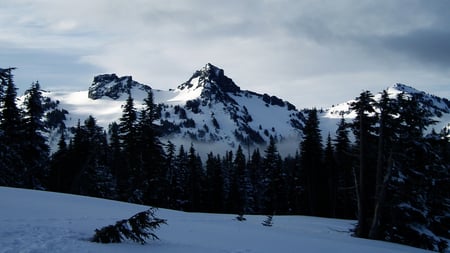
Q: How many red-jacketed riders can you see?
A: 0